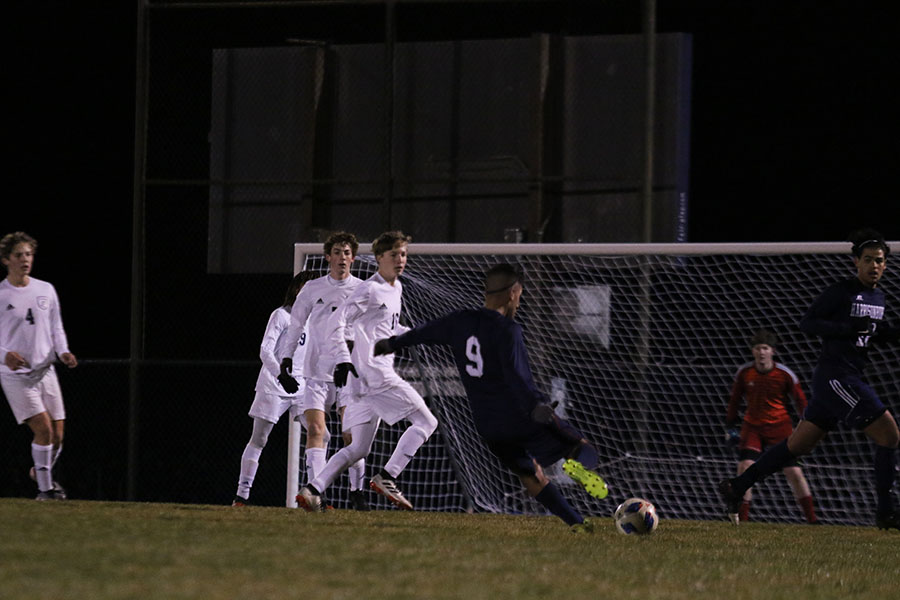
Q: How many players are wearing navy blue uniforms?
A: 2